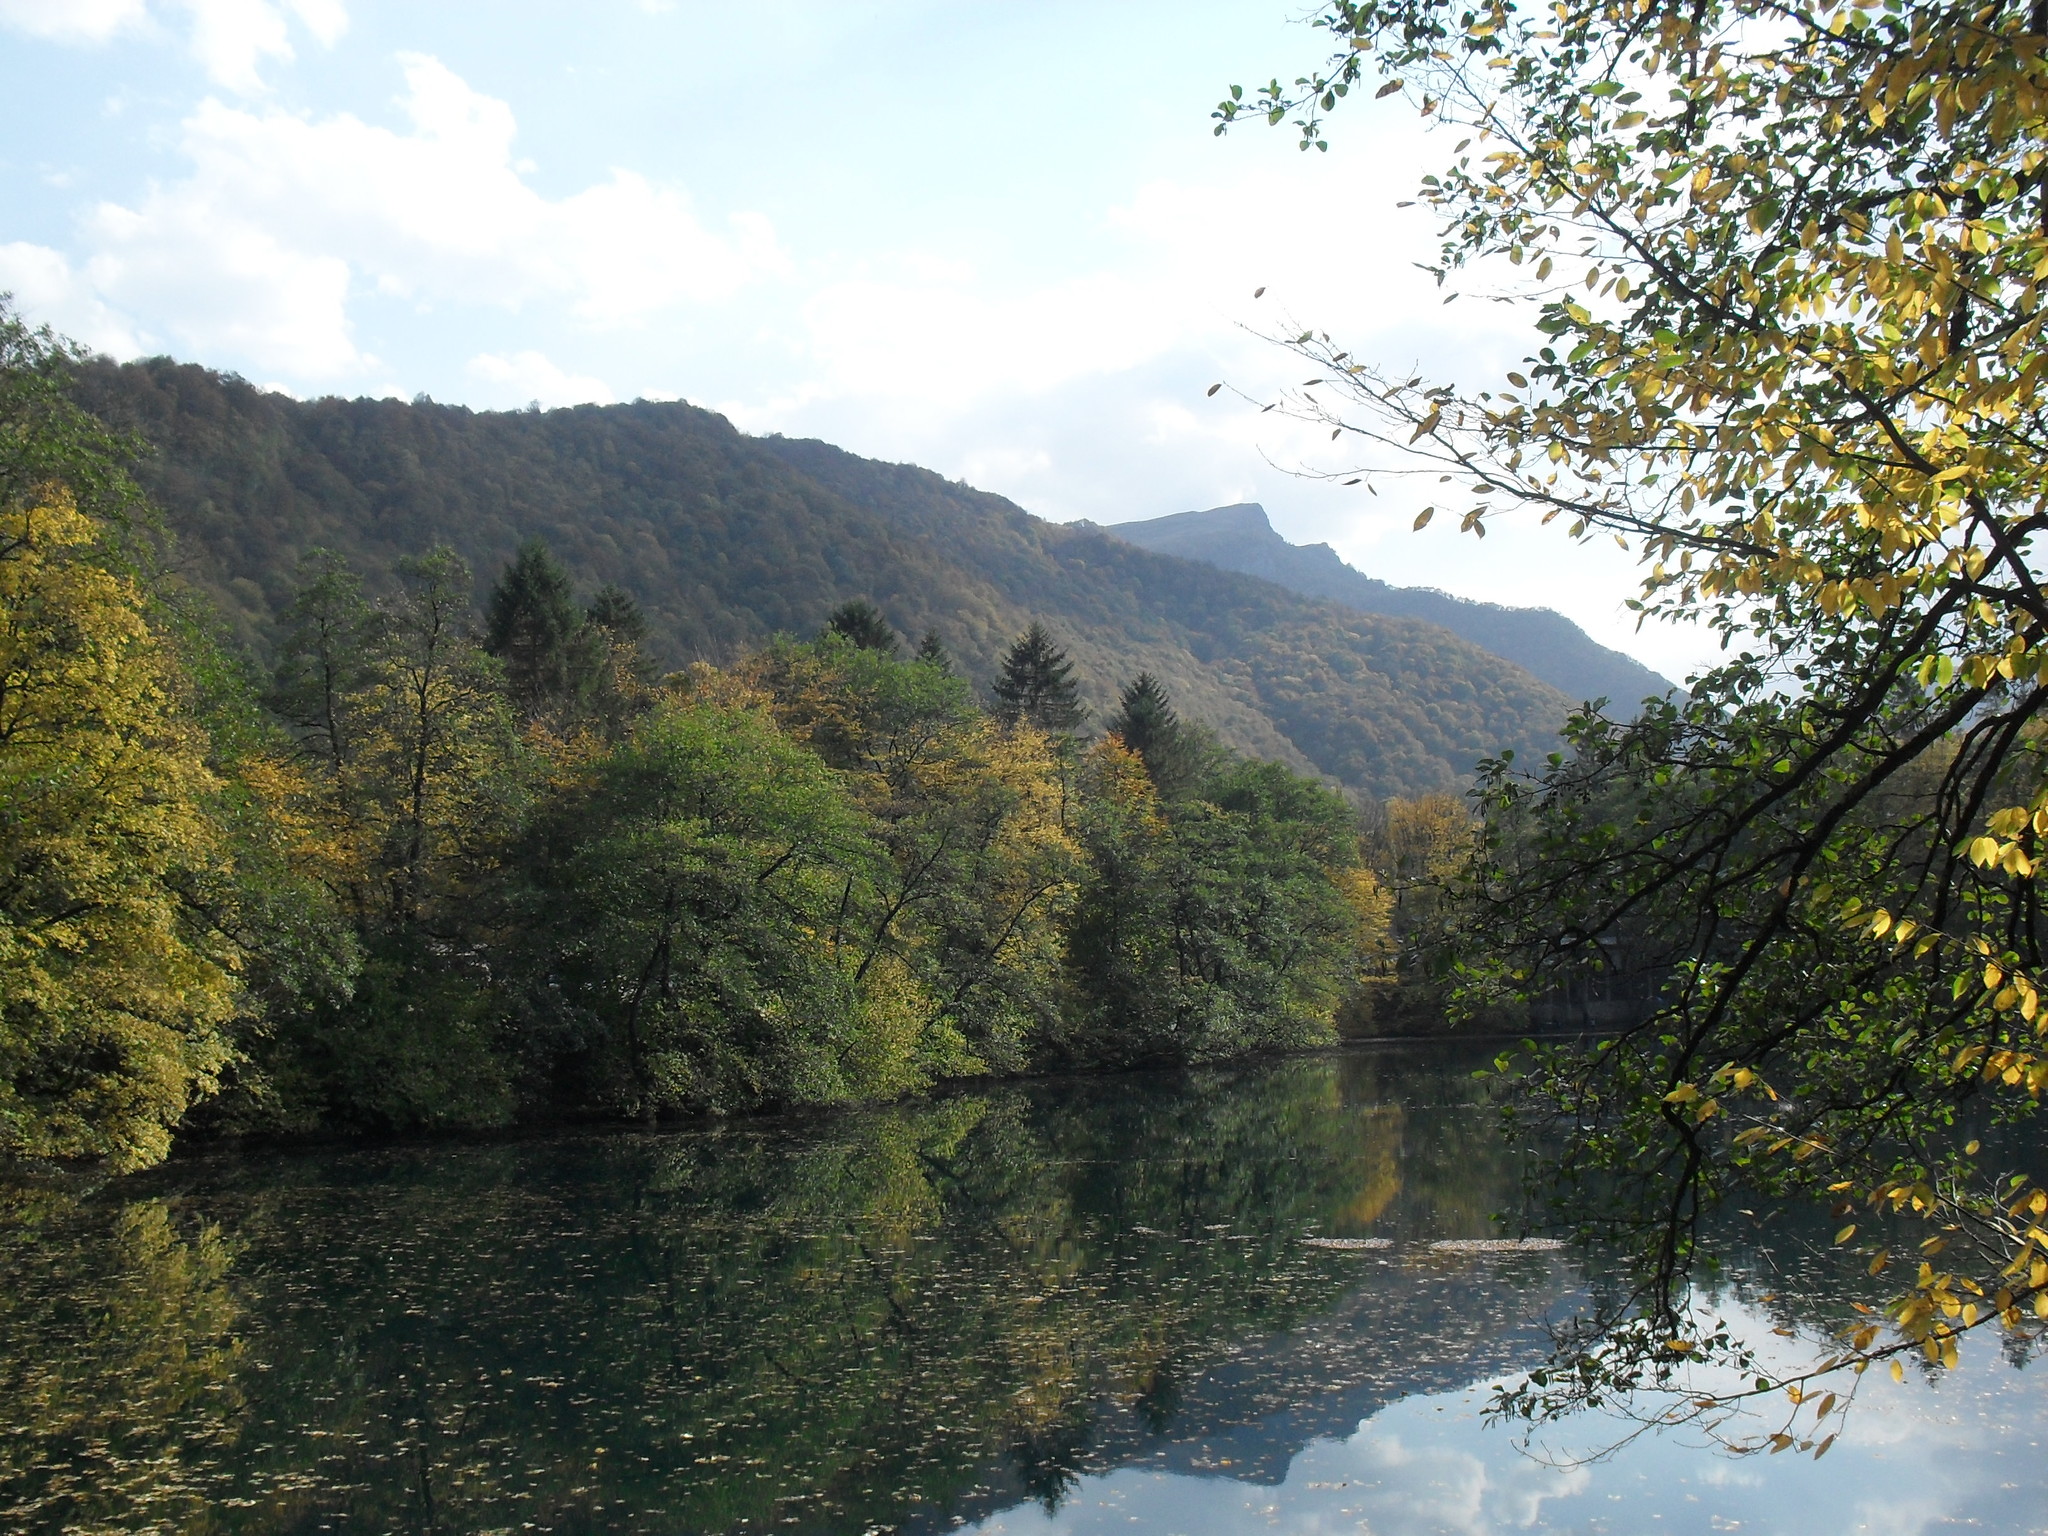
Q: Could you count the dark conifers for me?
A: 6